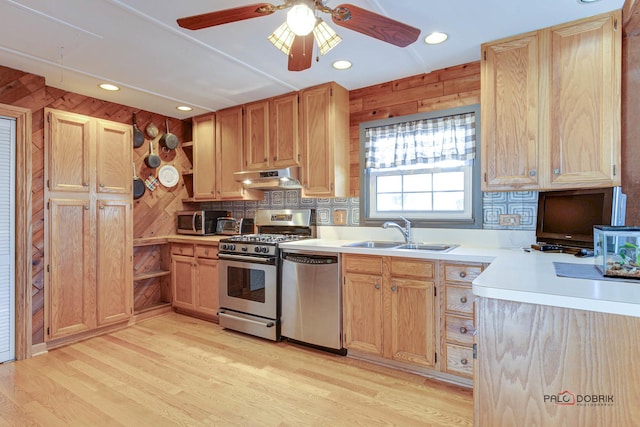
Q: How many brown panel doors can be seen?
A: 15